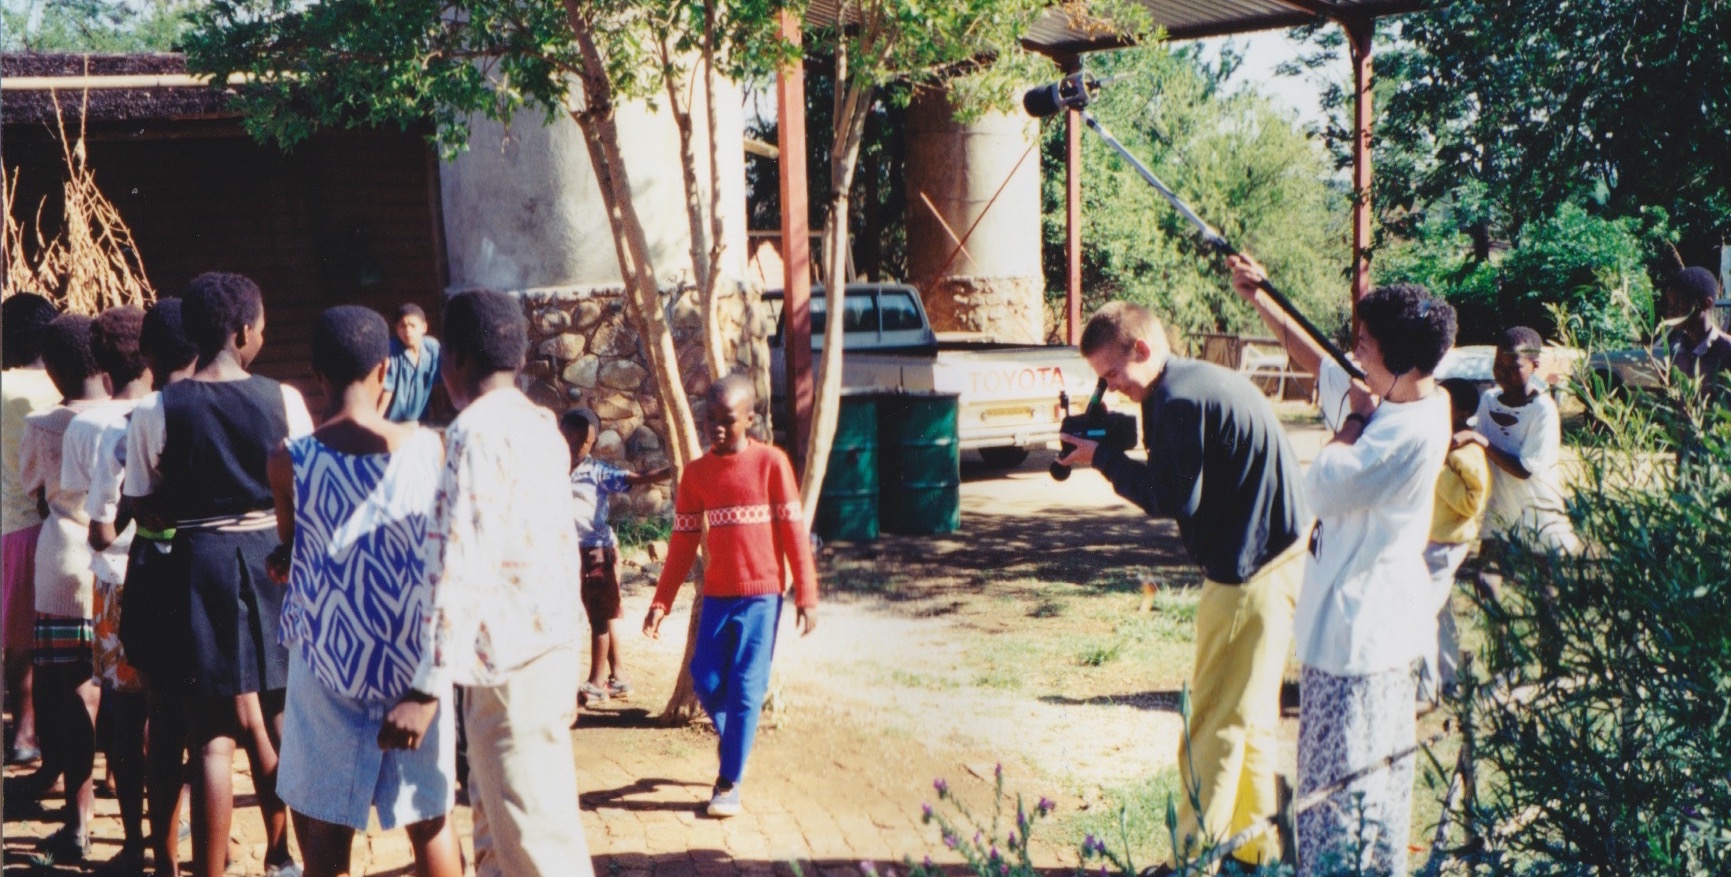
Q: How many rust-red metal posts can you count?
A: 3